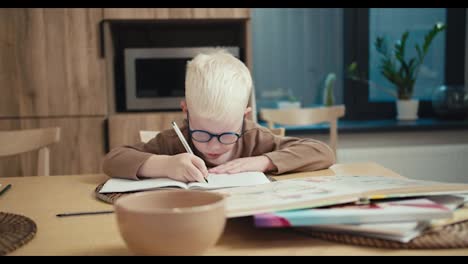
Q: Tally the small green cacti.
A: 1